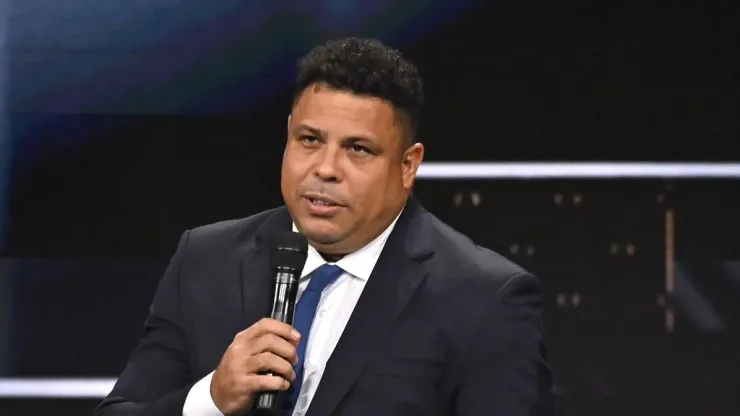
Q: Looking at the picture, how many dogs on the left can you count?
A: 0